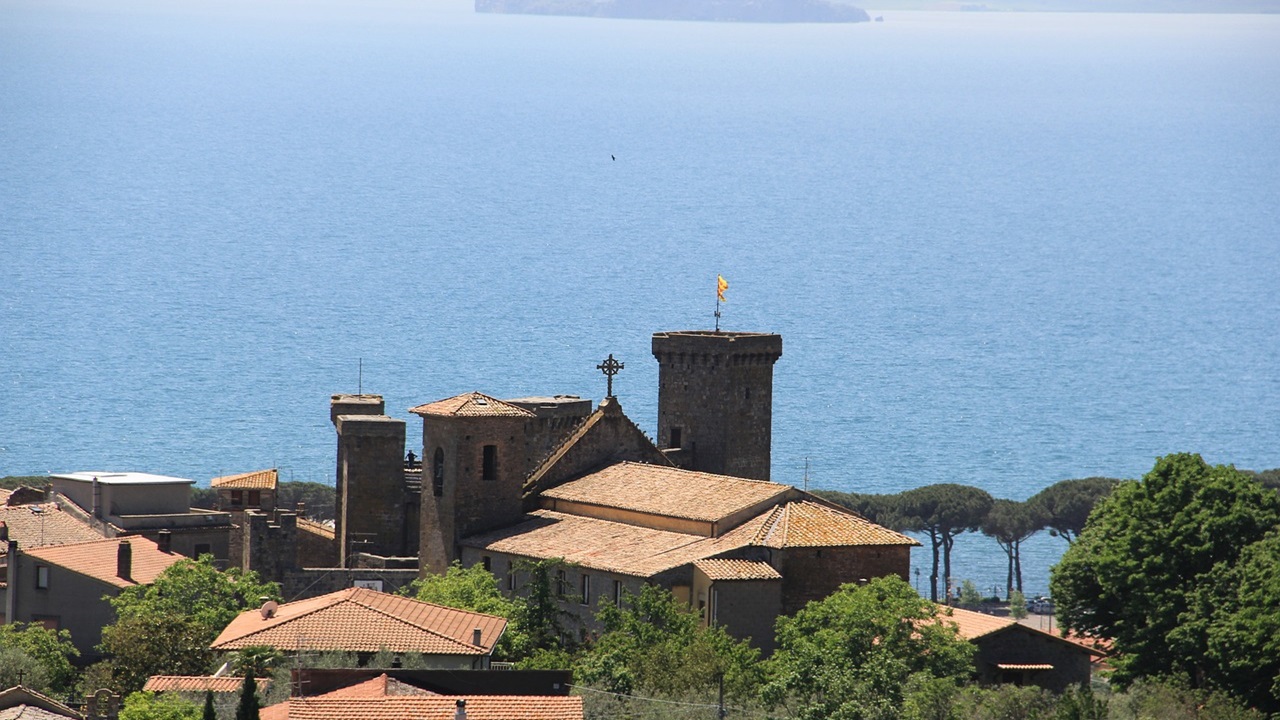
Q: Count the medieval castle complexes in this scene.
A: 1